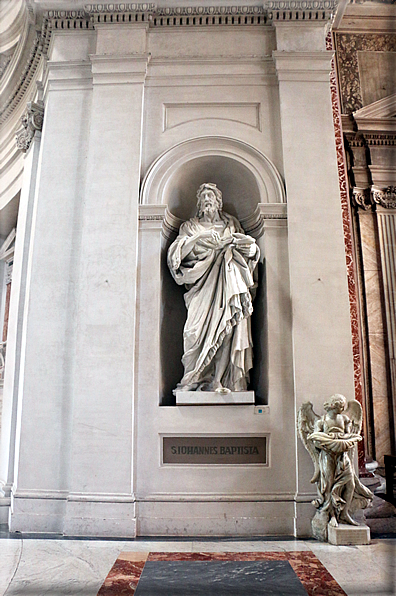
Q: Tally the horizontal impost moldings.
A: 2